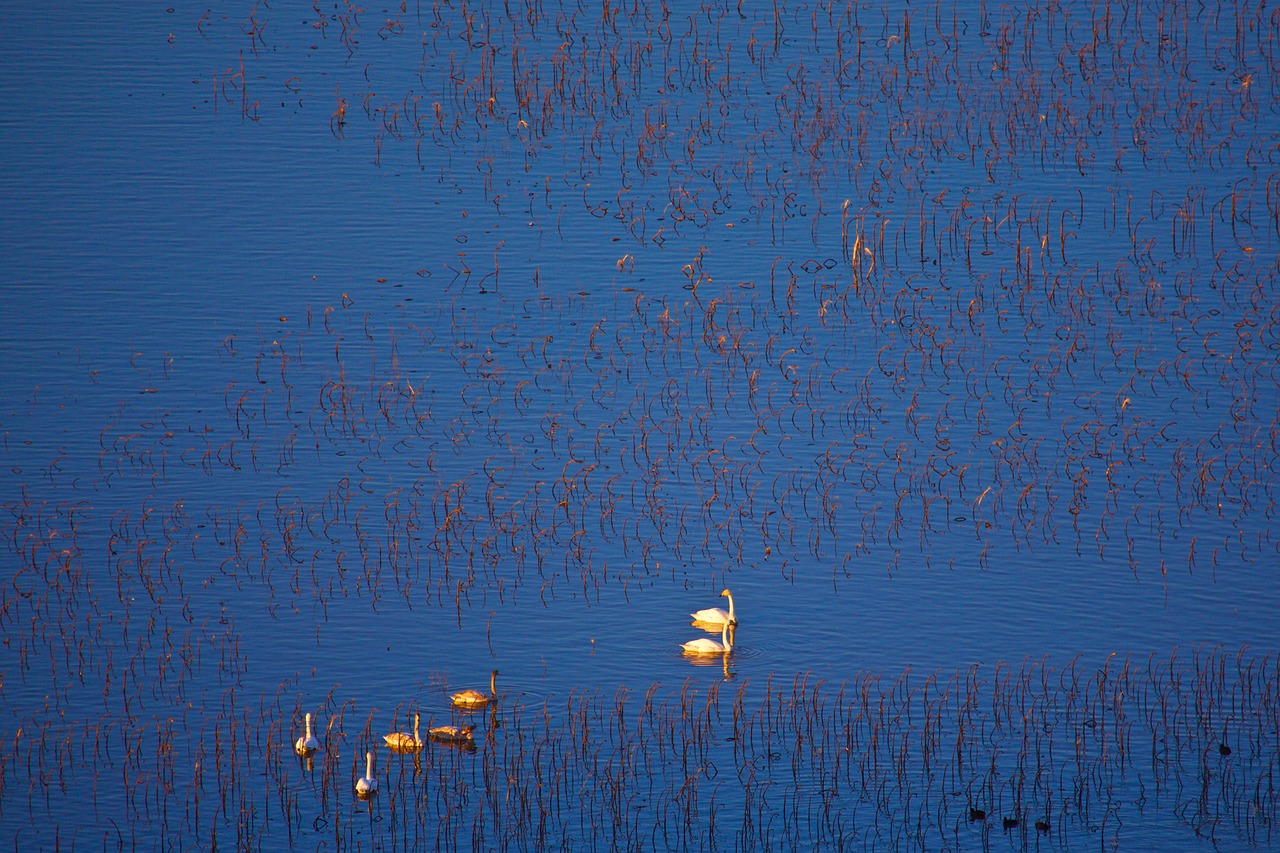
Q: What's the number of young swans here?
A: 3